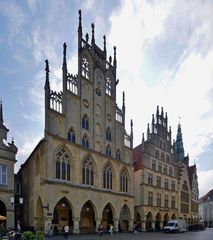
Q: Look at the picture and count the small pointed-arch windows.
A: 6